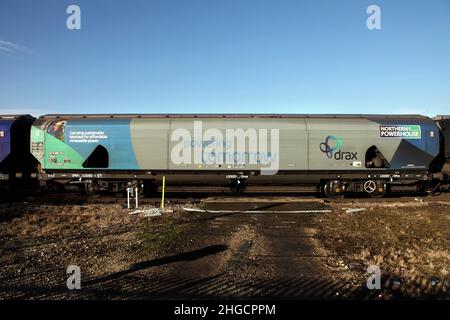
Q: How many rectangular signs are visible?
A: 1